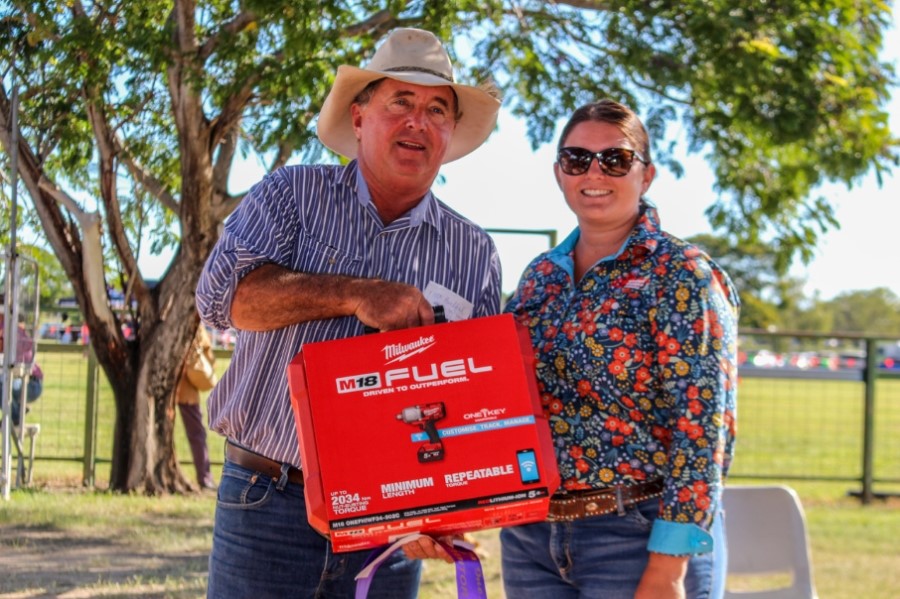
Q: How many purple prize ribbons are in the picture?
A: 1